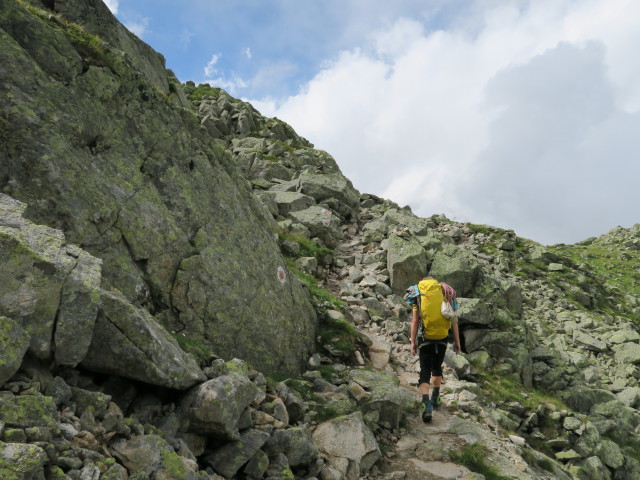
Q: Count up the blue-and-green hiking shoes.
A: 2